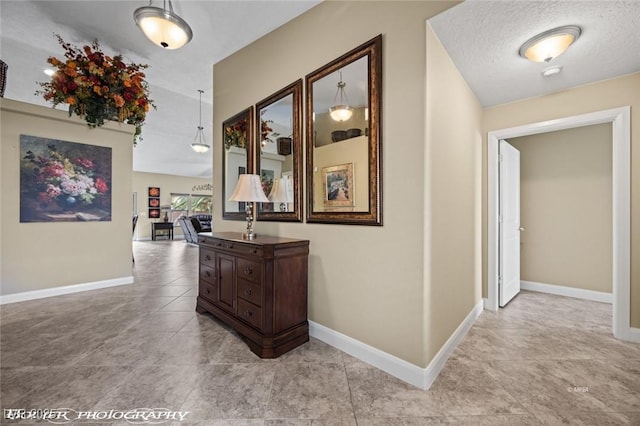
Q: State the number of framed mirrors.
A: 3